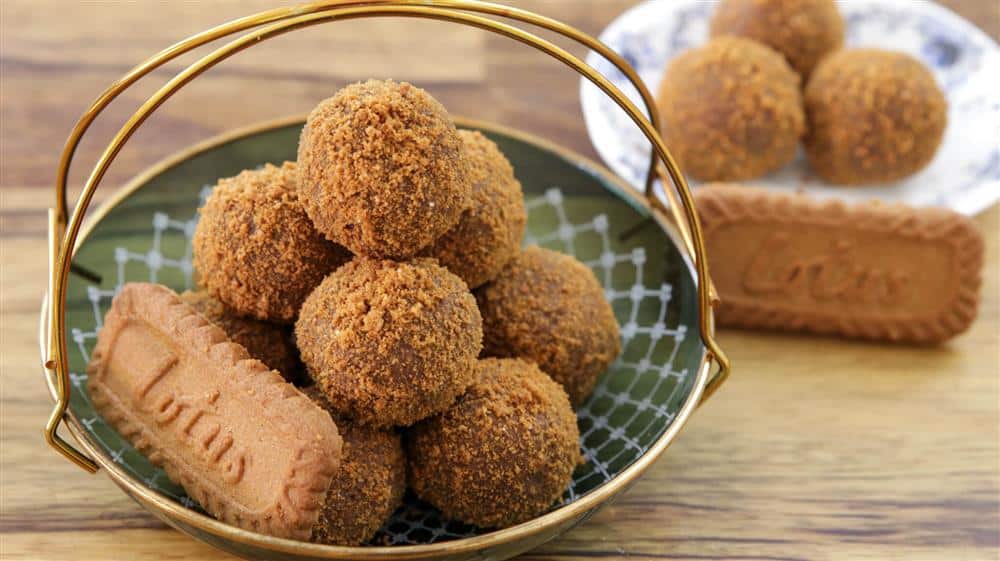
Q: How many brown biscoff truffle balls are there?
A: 11